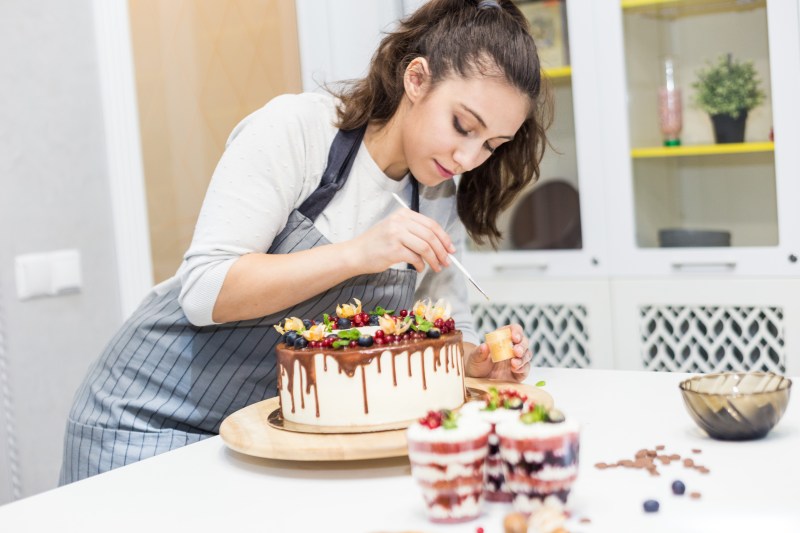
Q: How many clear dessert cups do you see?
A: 3